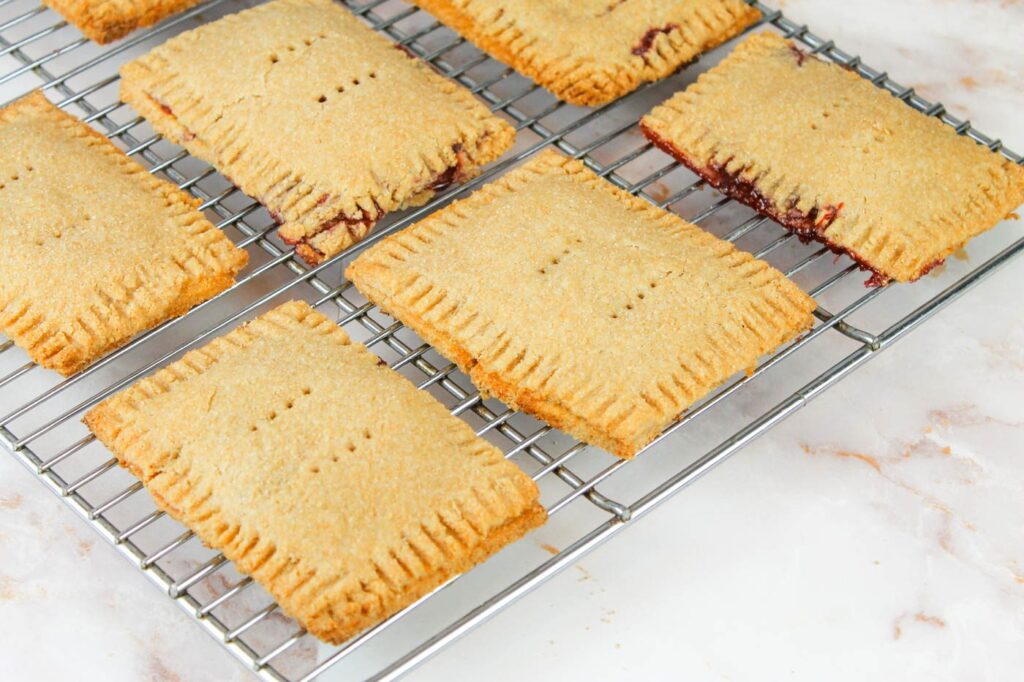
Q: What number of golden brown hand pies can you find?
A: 7